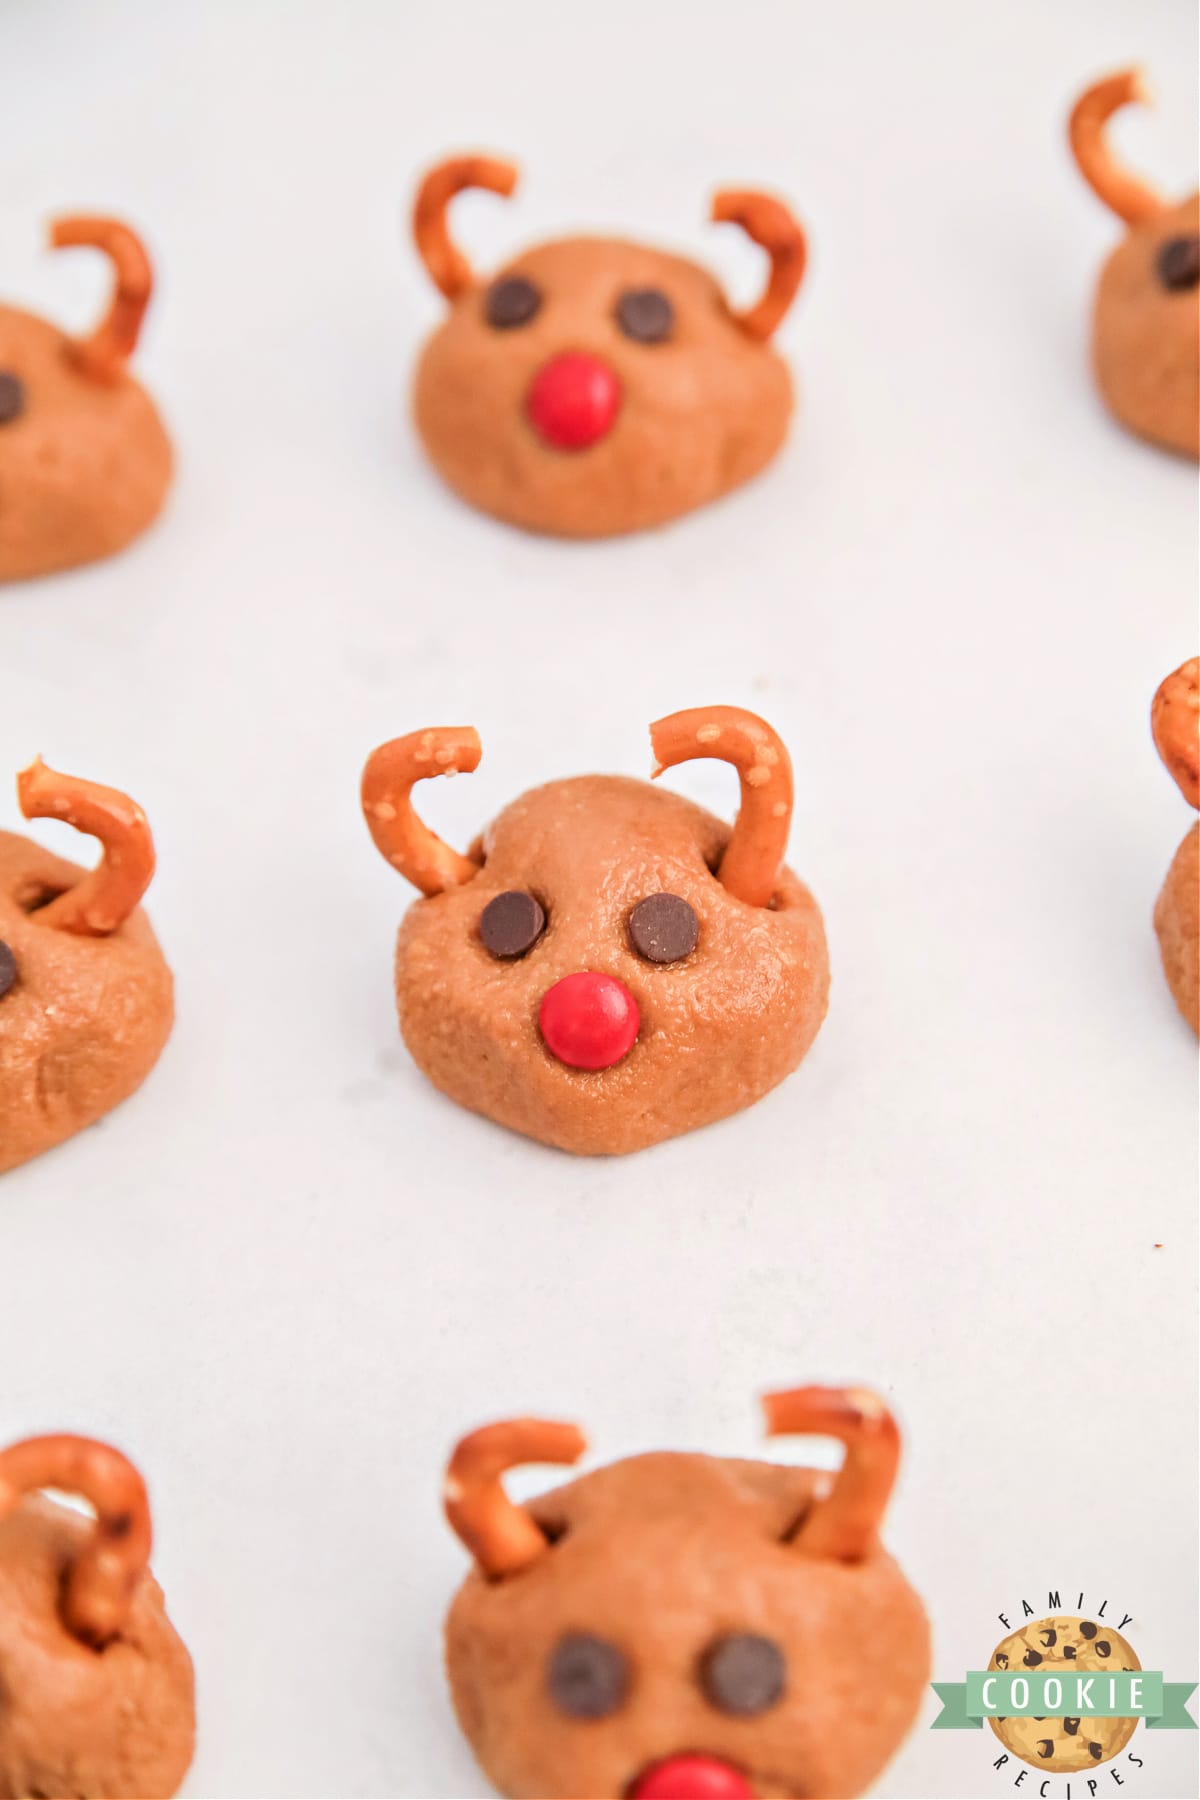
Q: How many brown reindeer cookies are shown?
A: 8